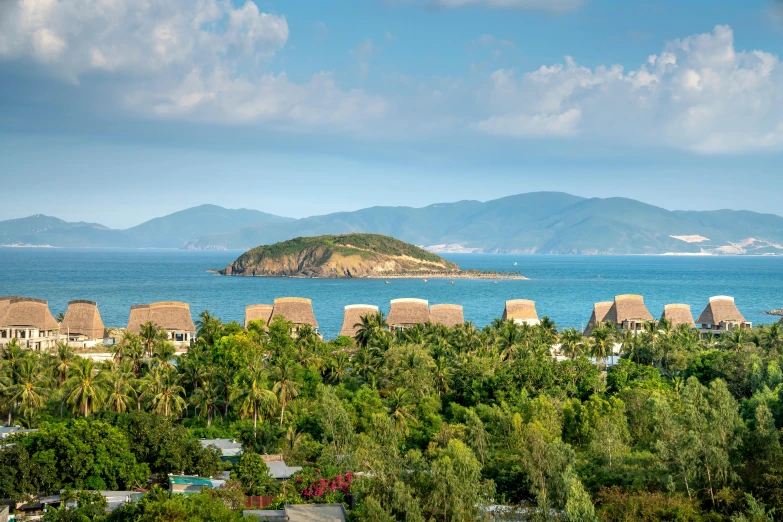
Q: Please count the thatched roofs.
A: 15